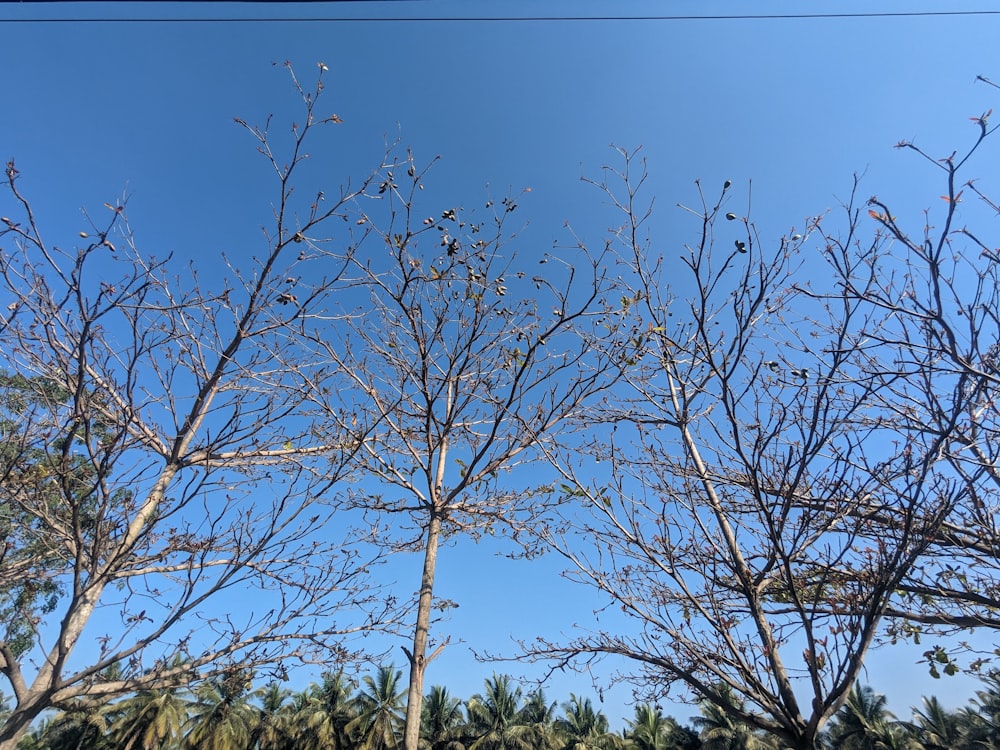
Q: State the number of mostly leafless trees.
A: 4